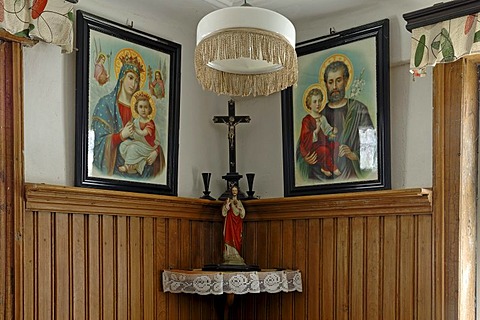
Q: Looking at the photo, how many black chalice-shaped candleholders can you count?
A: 2